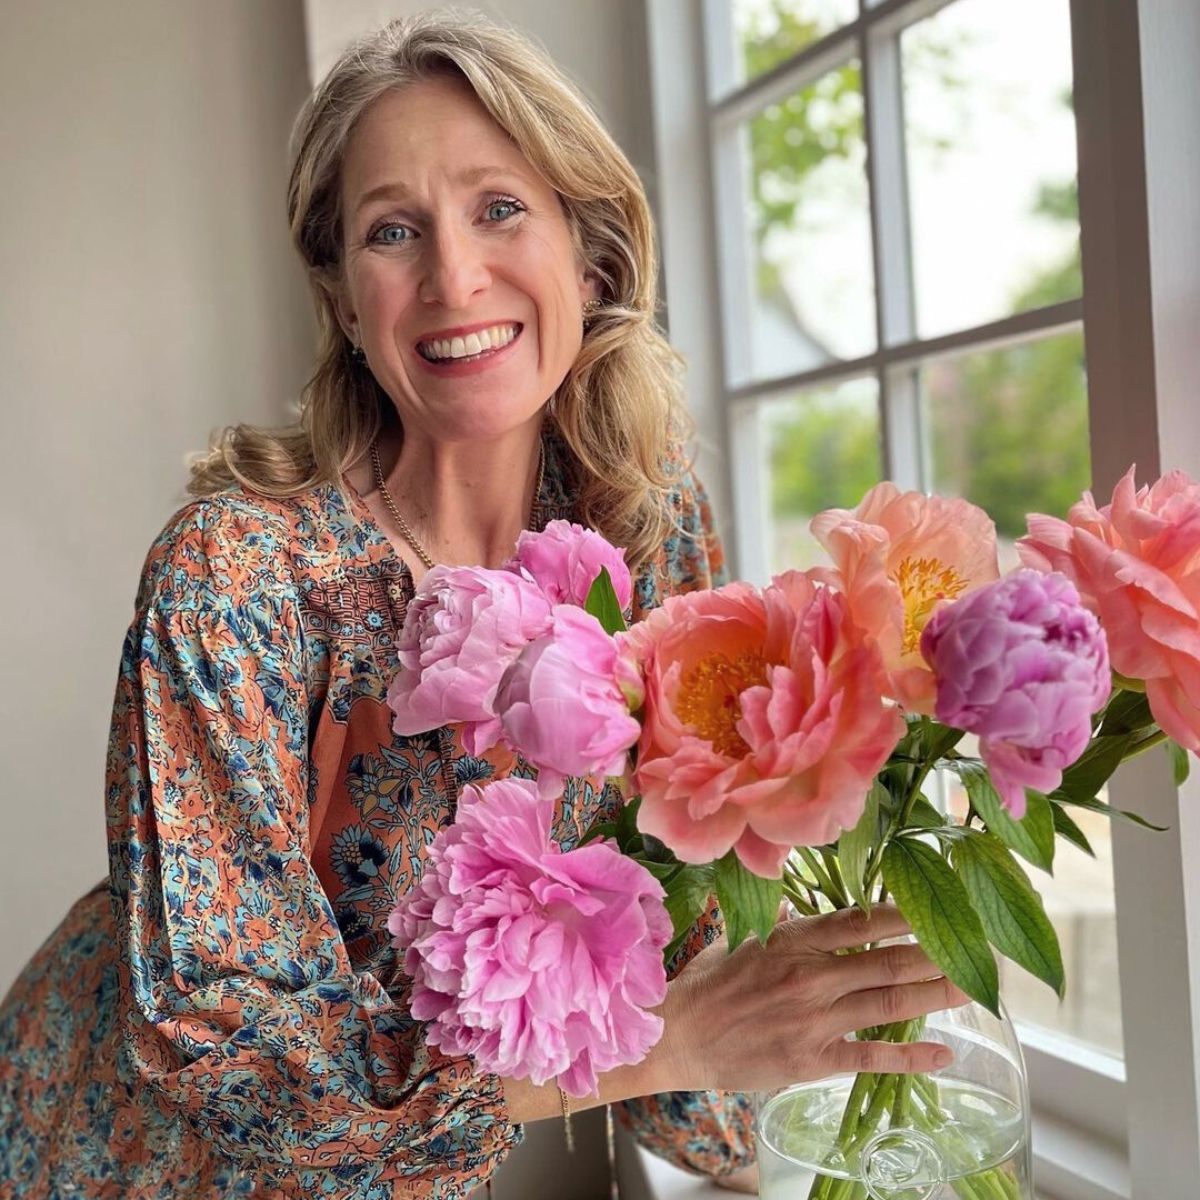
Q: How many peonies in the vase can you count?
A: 8